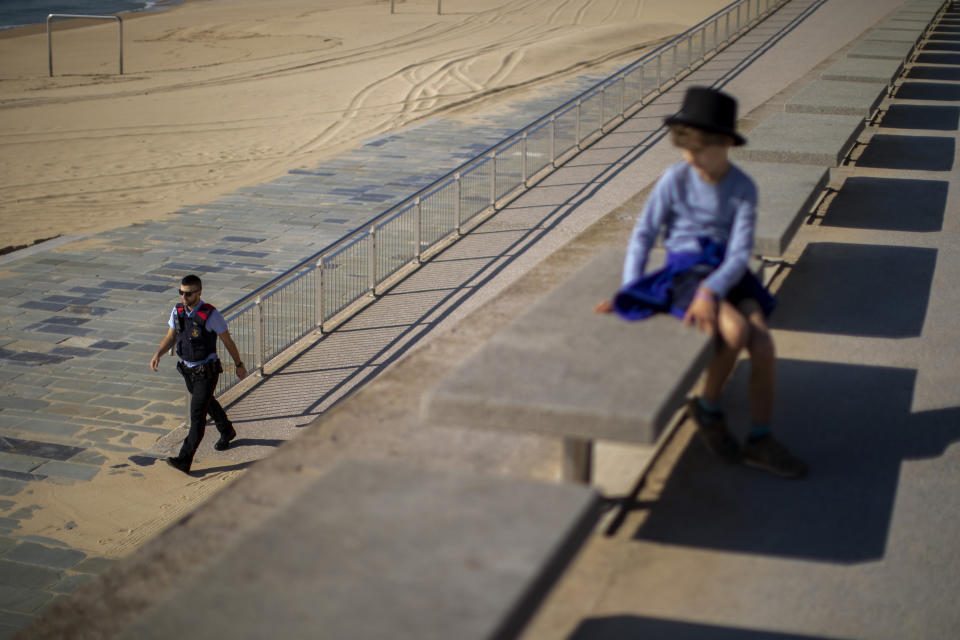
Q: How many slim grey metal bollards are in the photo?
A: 0